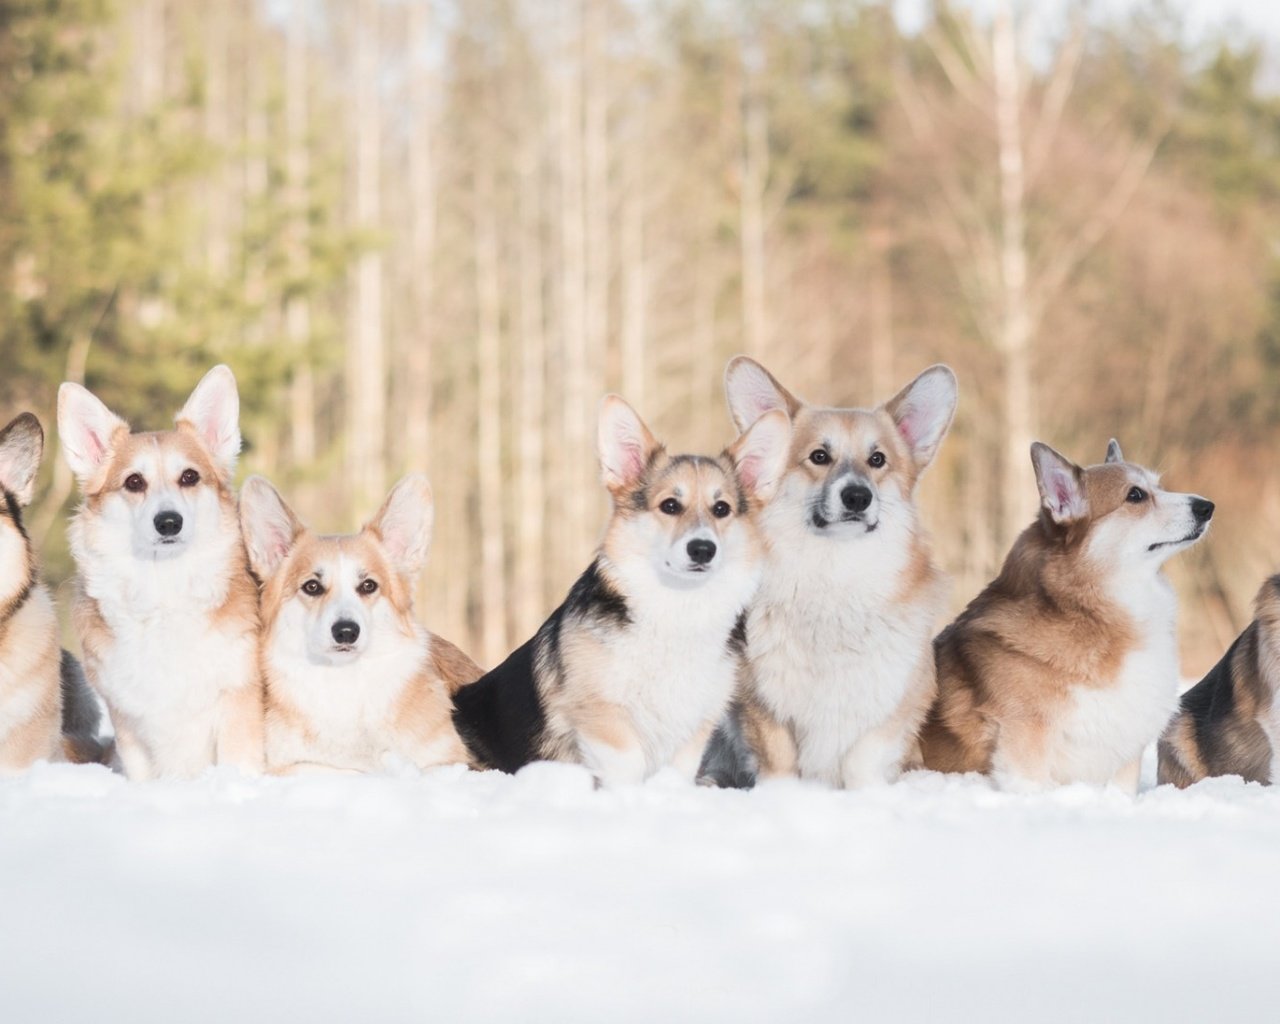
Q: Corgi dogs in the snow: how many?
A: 7